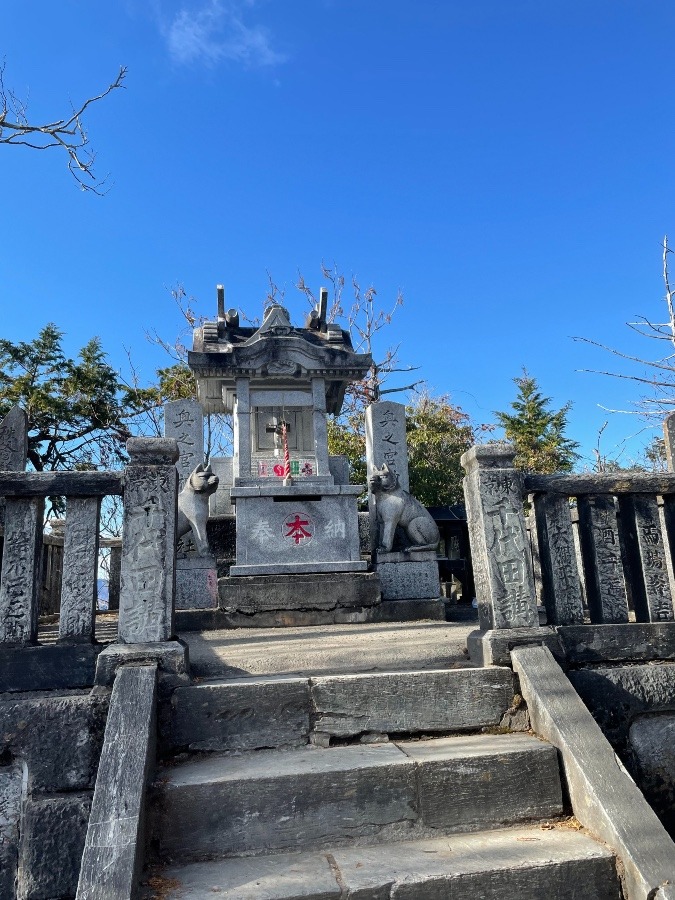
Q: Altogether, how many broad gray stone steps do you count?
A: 3